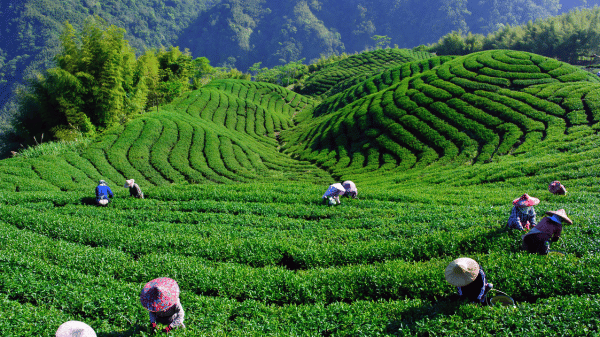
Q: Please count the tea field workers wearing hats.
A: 10